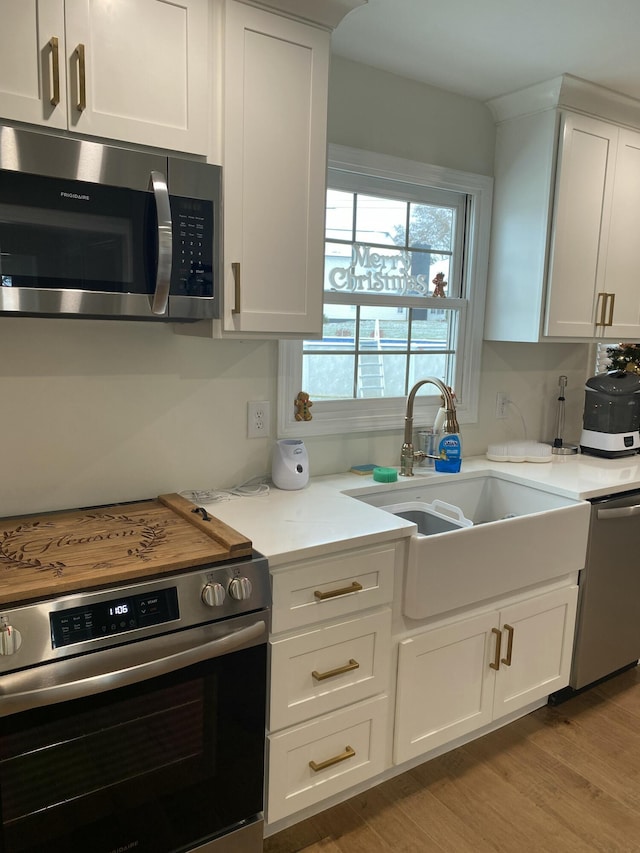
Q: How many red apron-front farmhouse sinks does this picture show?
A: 0